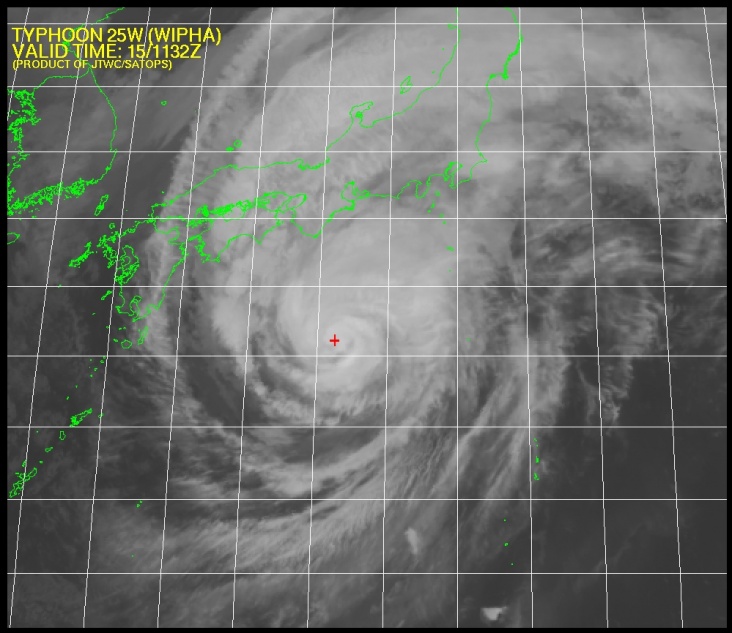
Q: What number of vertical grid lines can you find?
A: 12